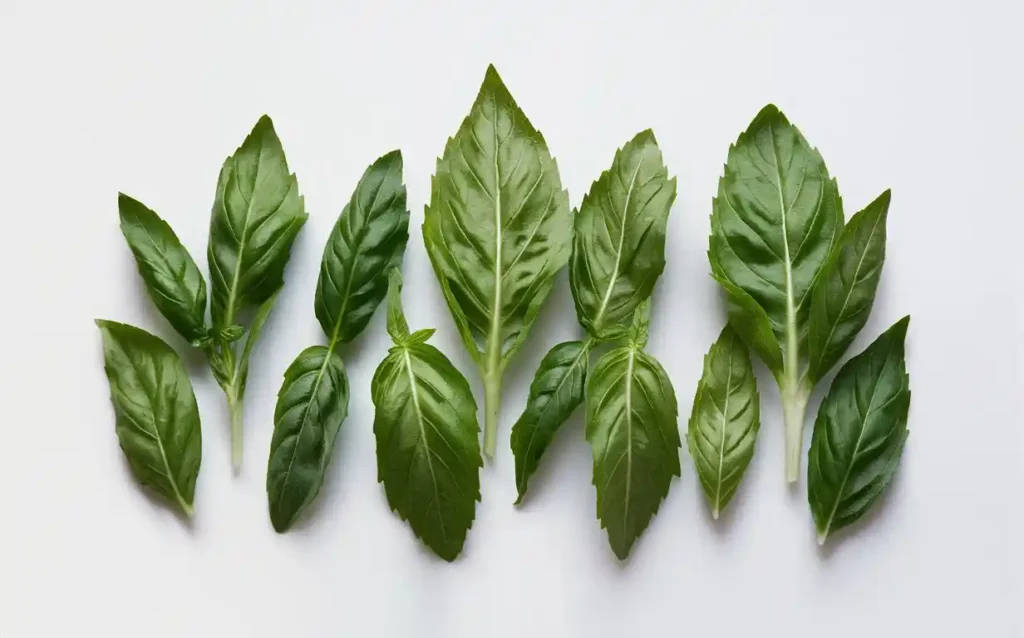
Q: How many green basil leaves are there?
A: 14